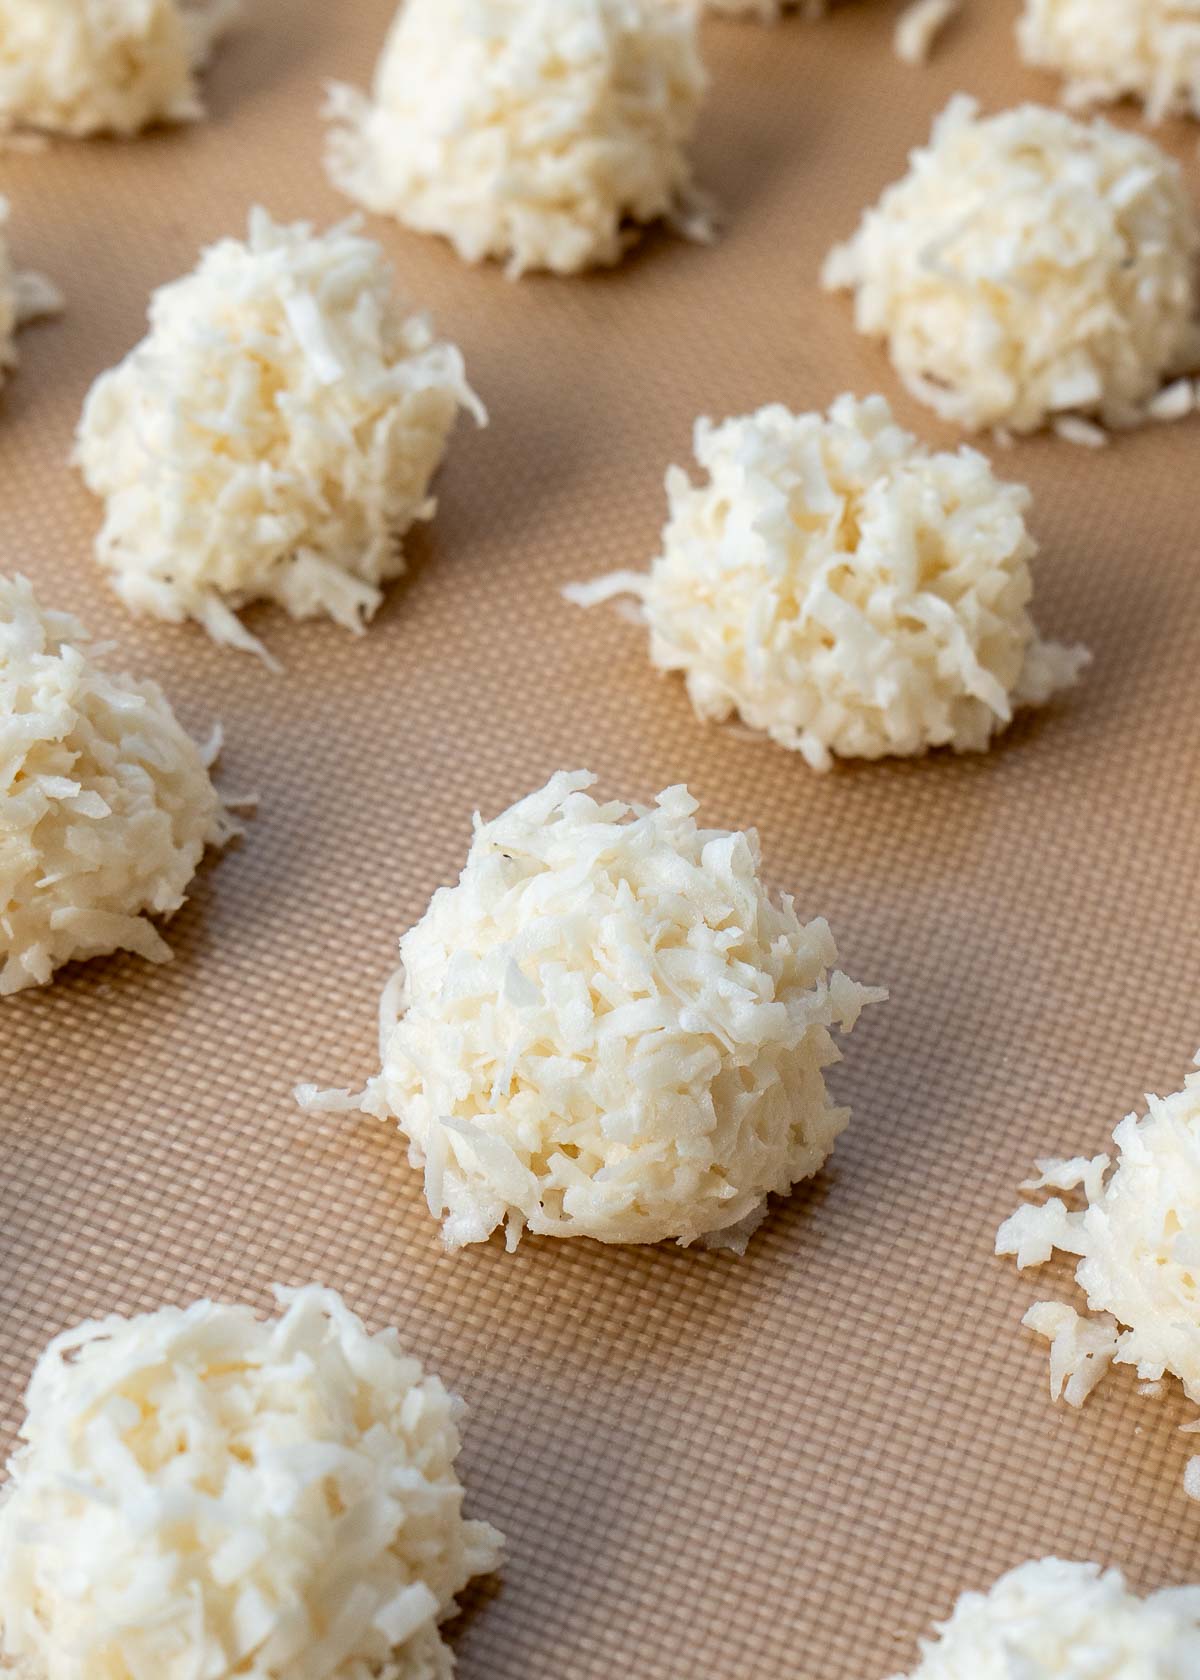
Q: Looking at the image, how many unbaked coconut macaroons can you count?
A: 13